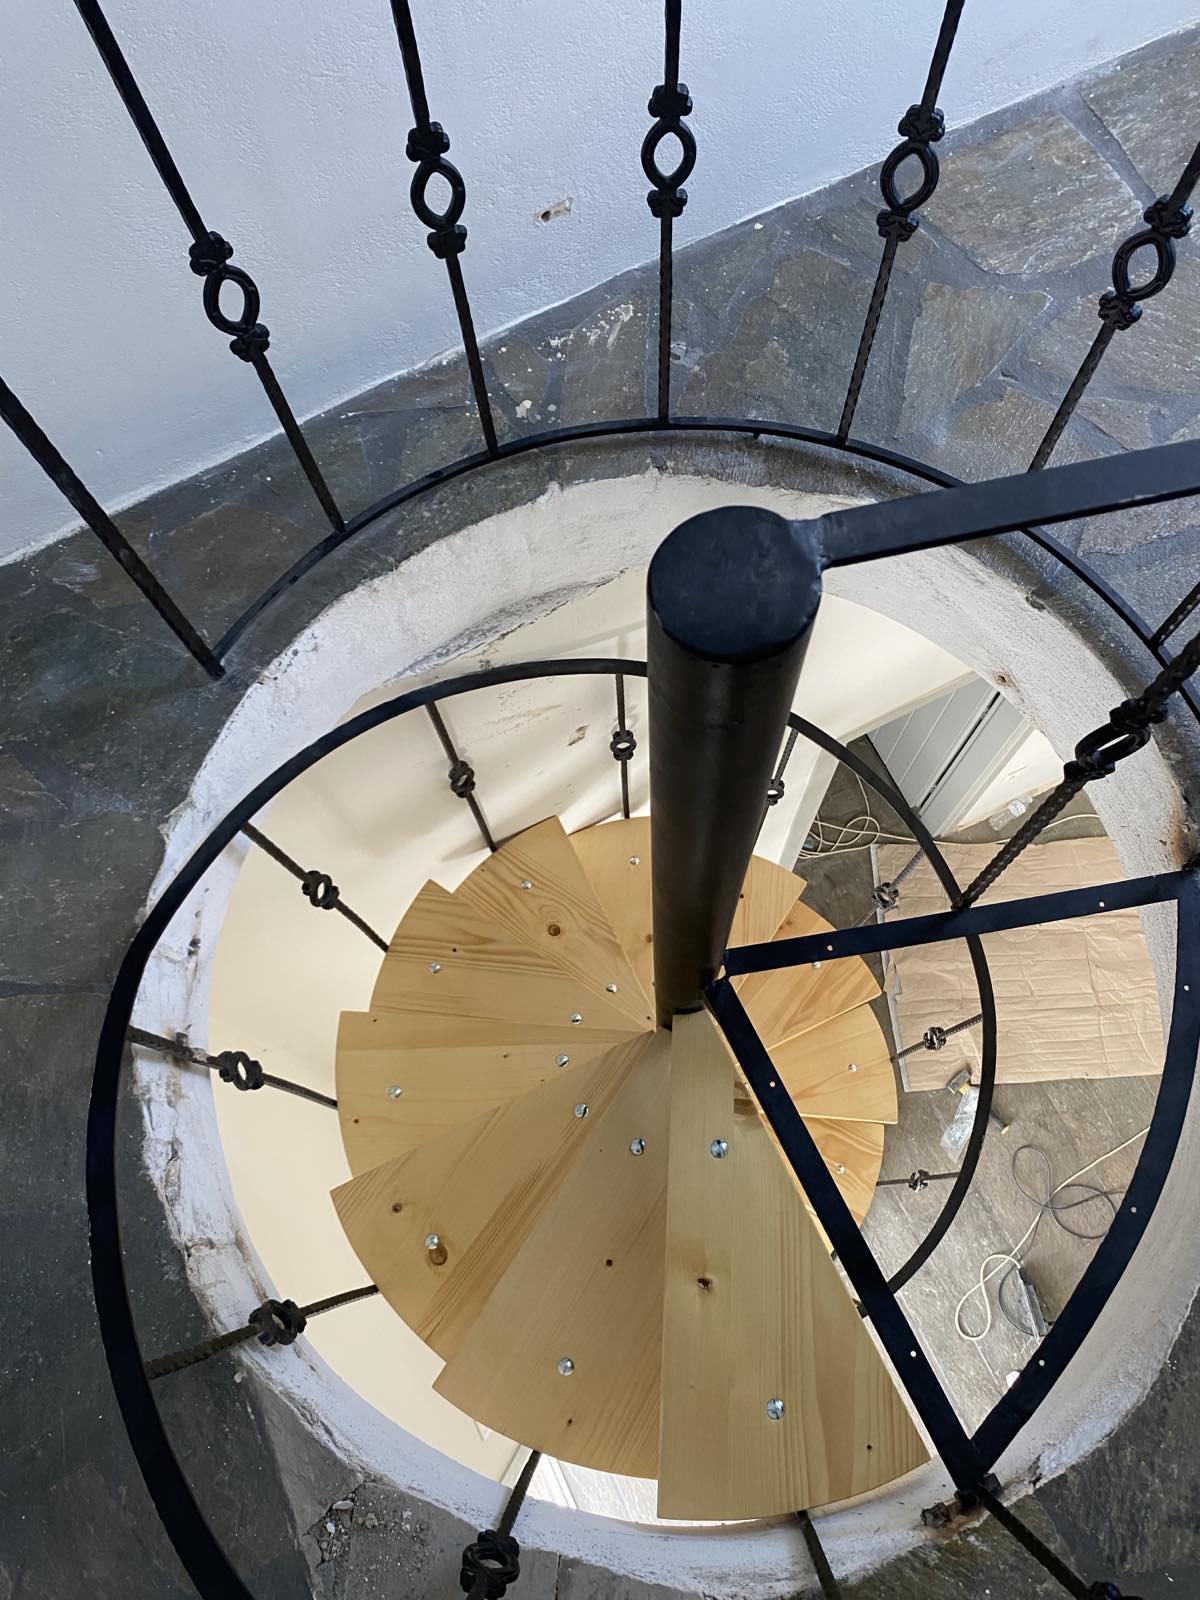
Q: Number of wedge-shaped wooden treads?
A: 11